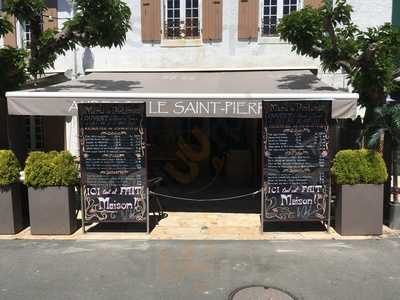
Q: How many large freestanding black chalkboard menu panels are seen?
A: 2